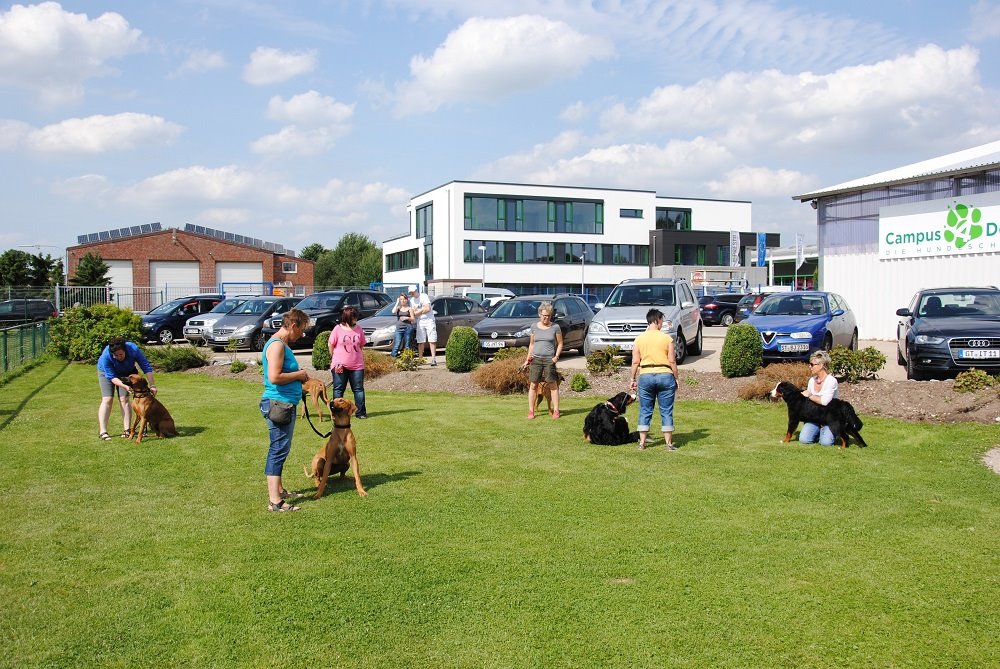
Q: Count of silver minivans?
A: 1